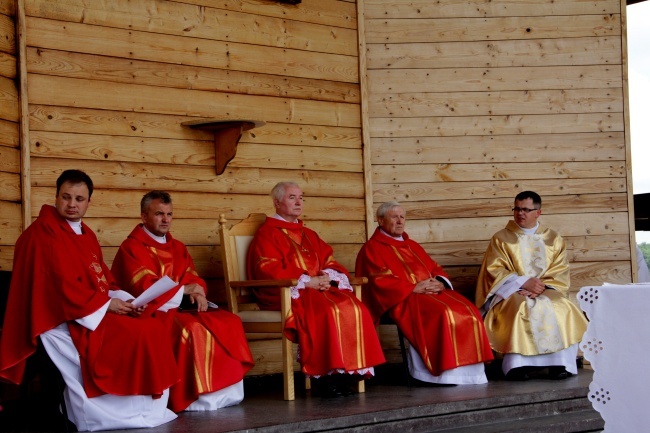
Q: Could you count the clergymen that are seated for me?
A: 5